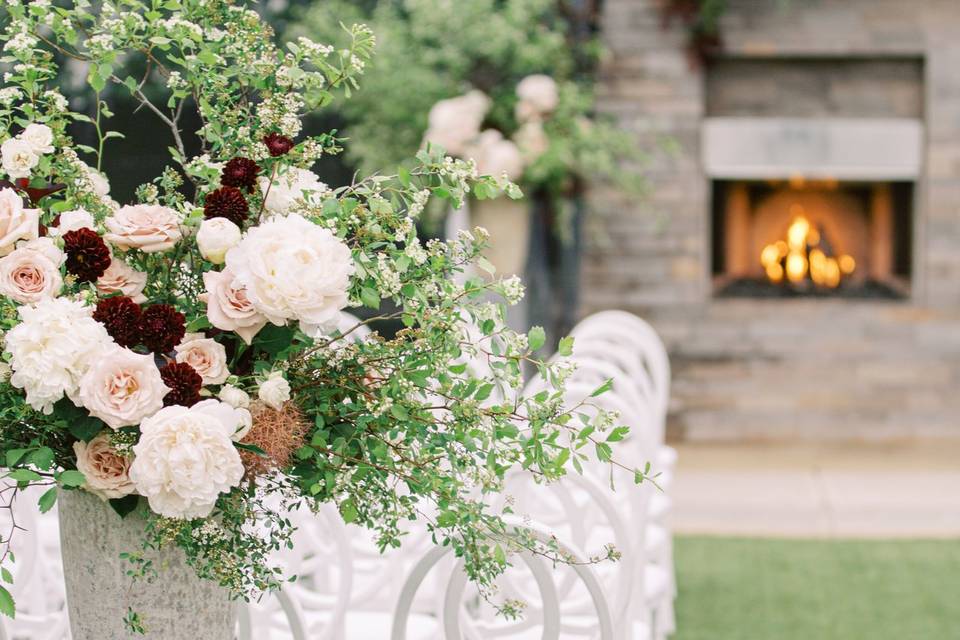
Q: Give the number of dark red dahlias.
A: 7